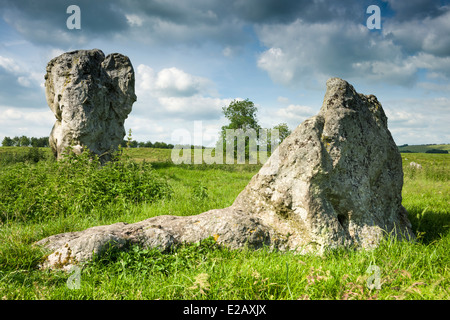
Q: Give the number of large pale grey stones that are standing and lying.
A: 2